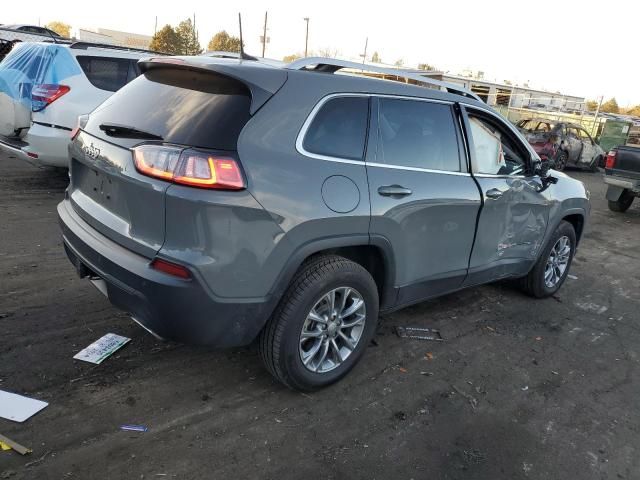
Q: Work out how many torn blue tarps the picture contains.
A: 1